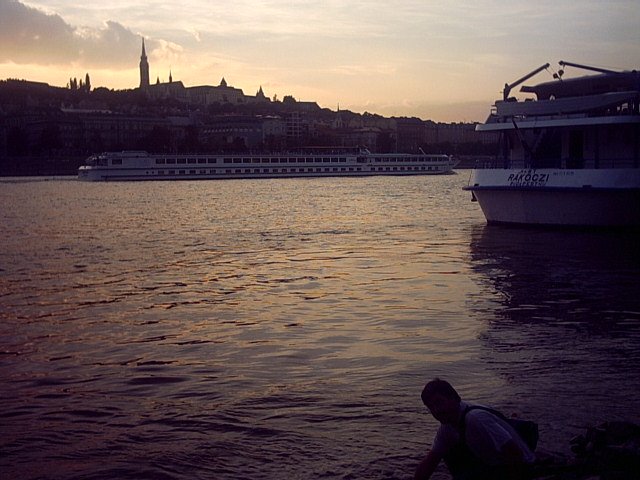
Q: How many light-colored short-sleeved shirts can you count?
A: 1